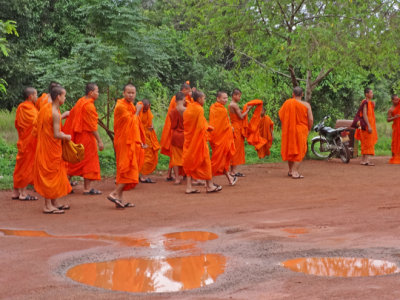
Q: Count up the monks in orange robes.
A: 15